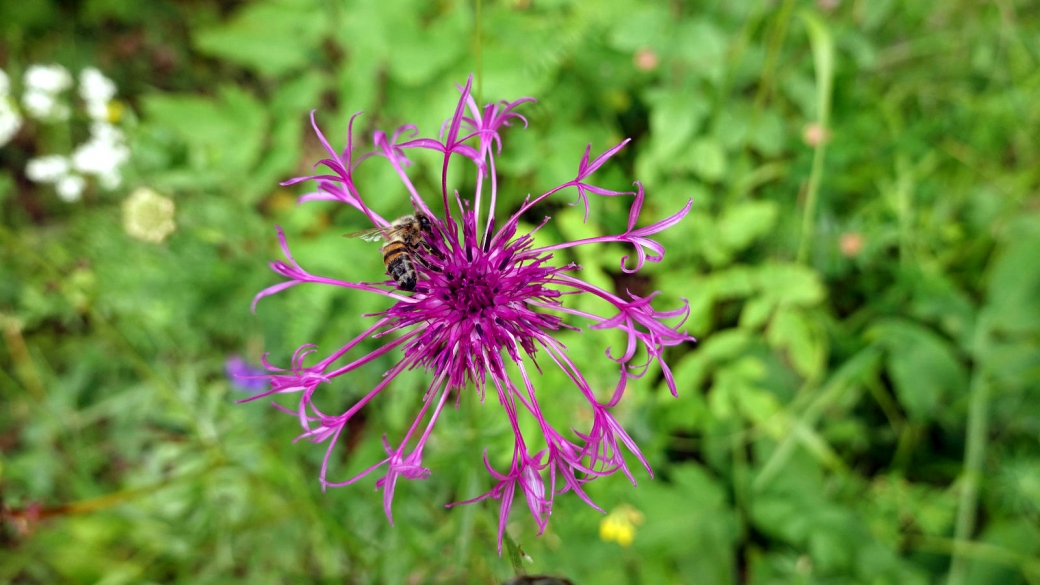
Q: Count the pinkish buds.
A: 3